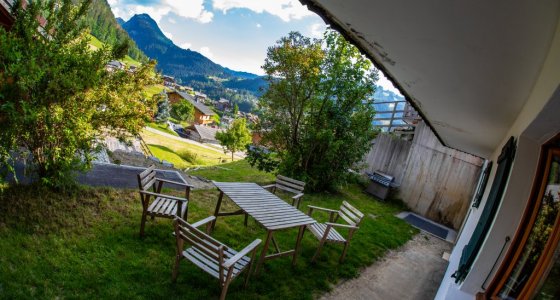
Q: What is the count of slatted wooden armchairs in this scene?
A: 4